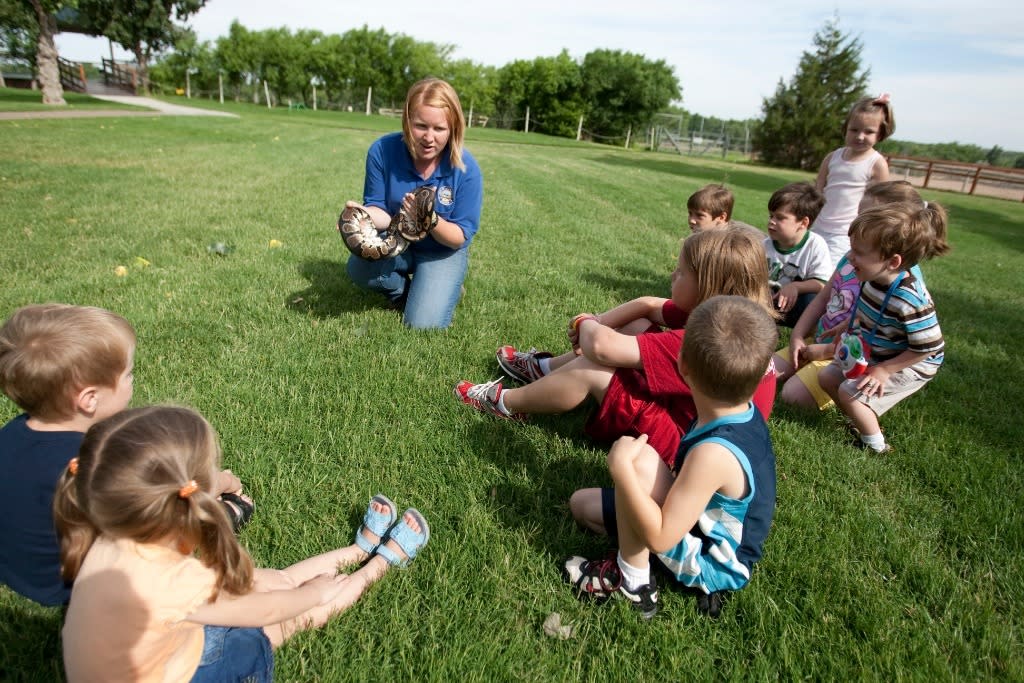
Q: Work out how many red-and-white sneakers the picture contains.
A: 2